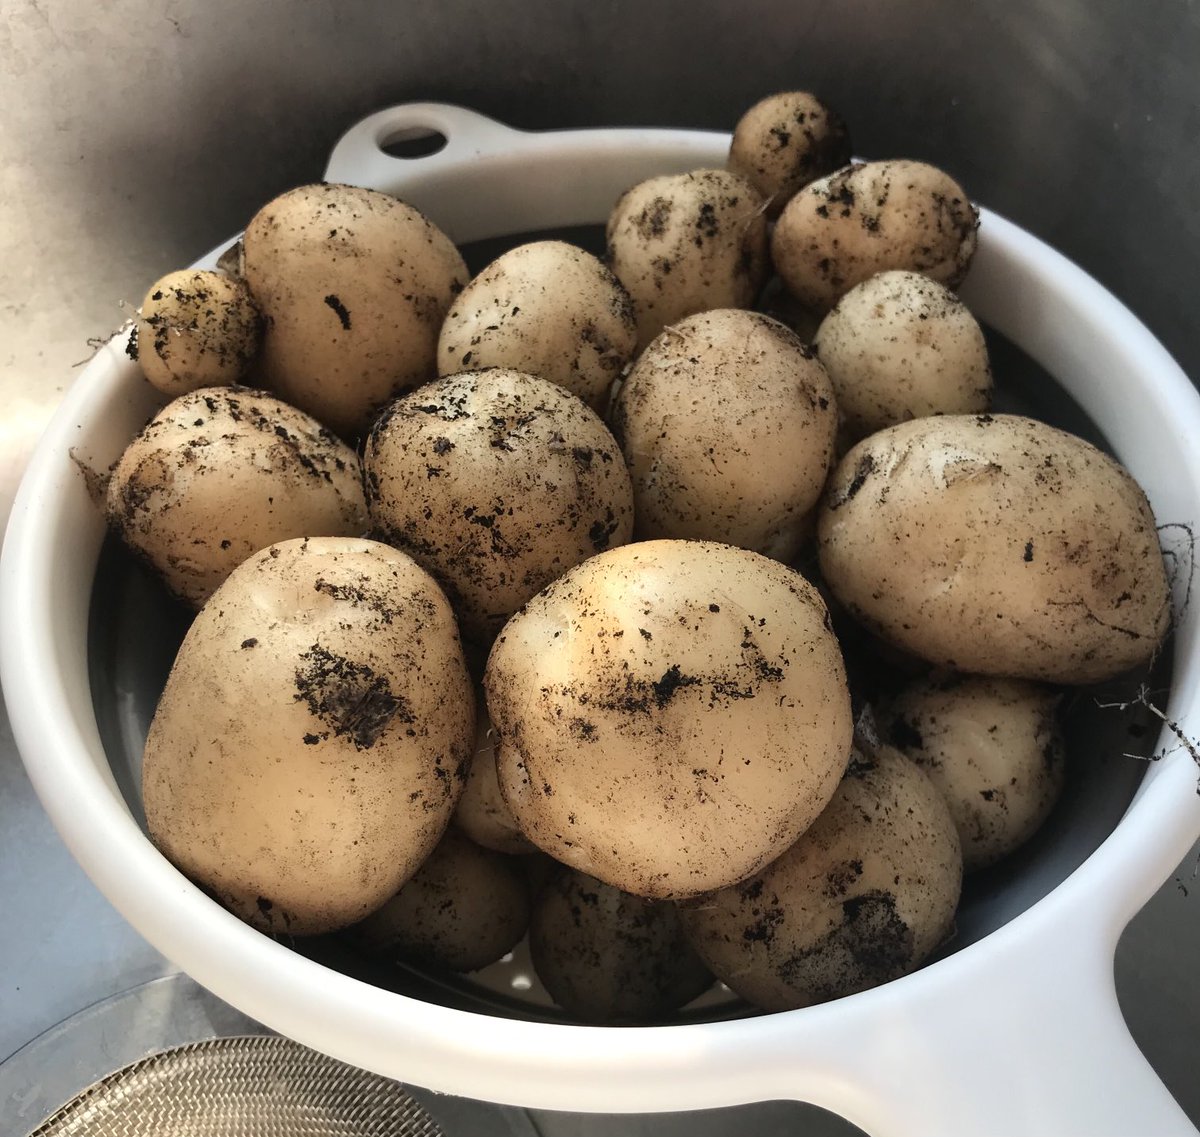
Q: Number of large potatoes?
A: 3